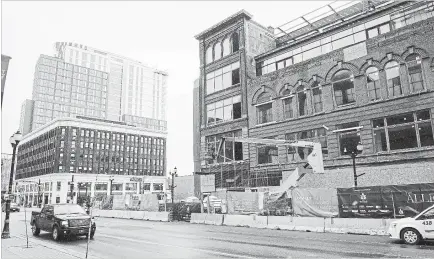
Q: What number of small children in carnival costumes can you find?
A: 0